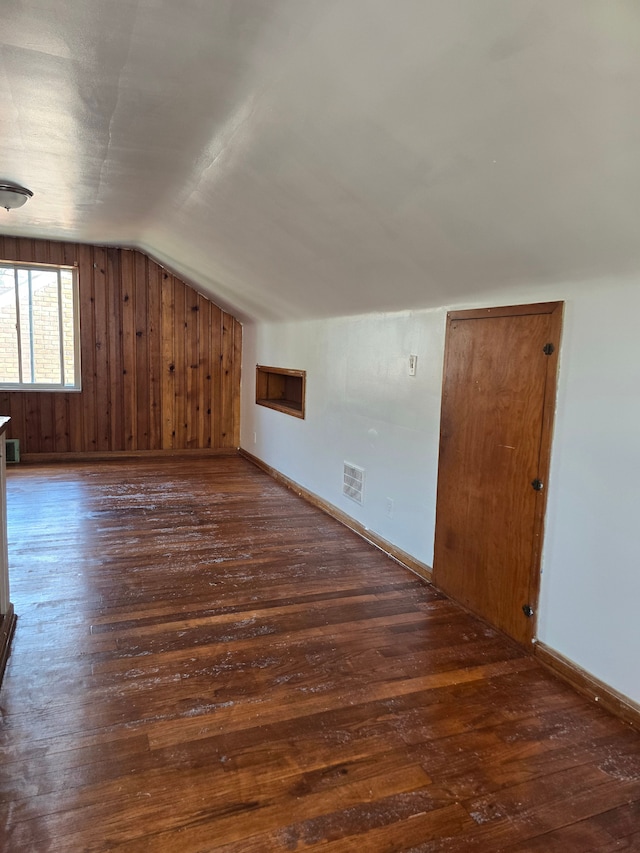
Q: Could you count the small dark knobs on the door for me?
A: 3